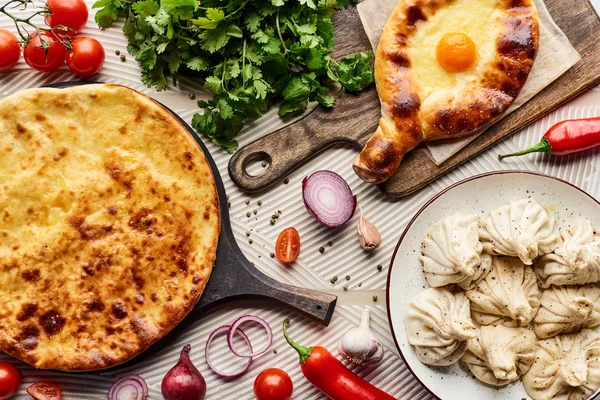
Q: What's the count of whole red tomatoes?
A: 6